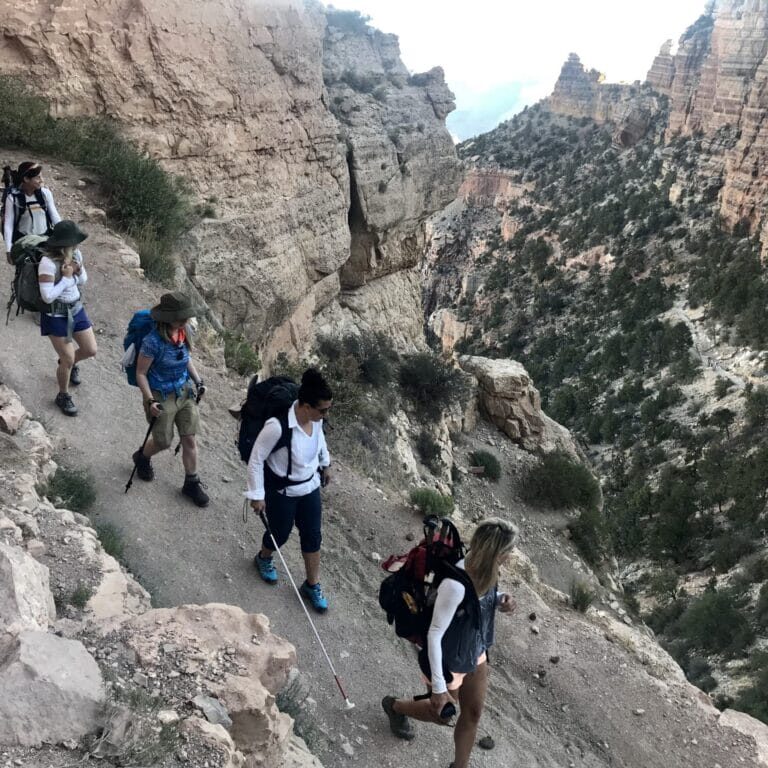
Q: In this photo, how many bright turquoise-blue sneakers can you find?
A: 2